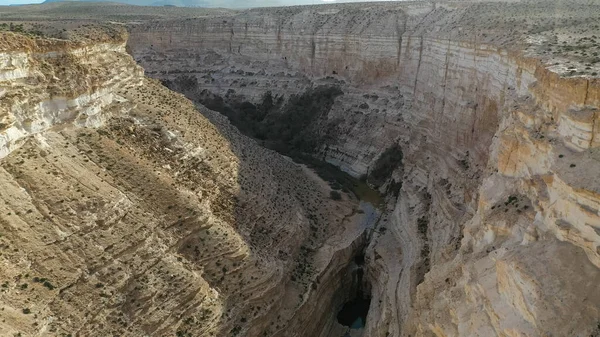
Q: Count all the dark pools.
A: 1